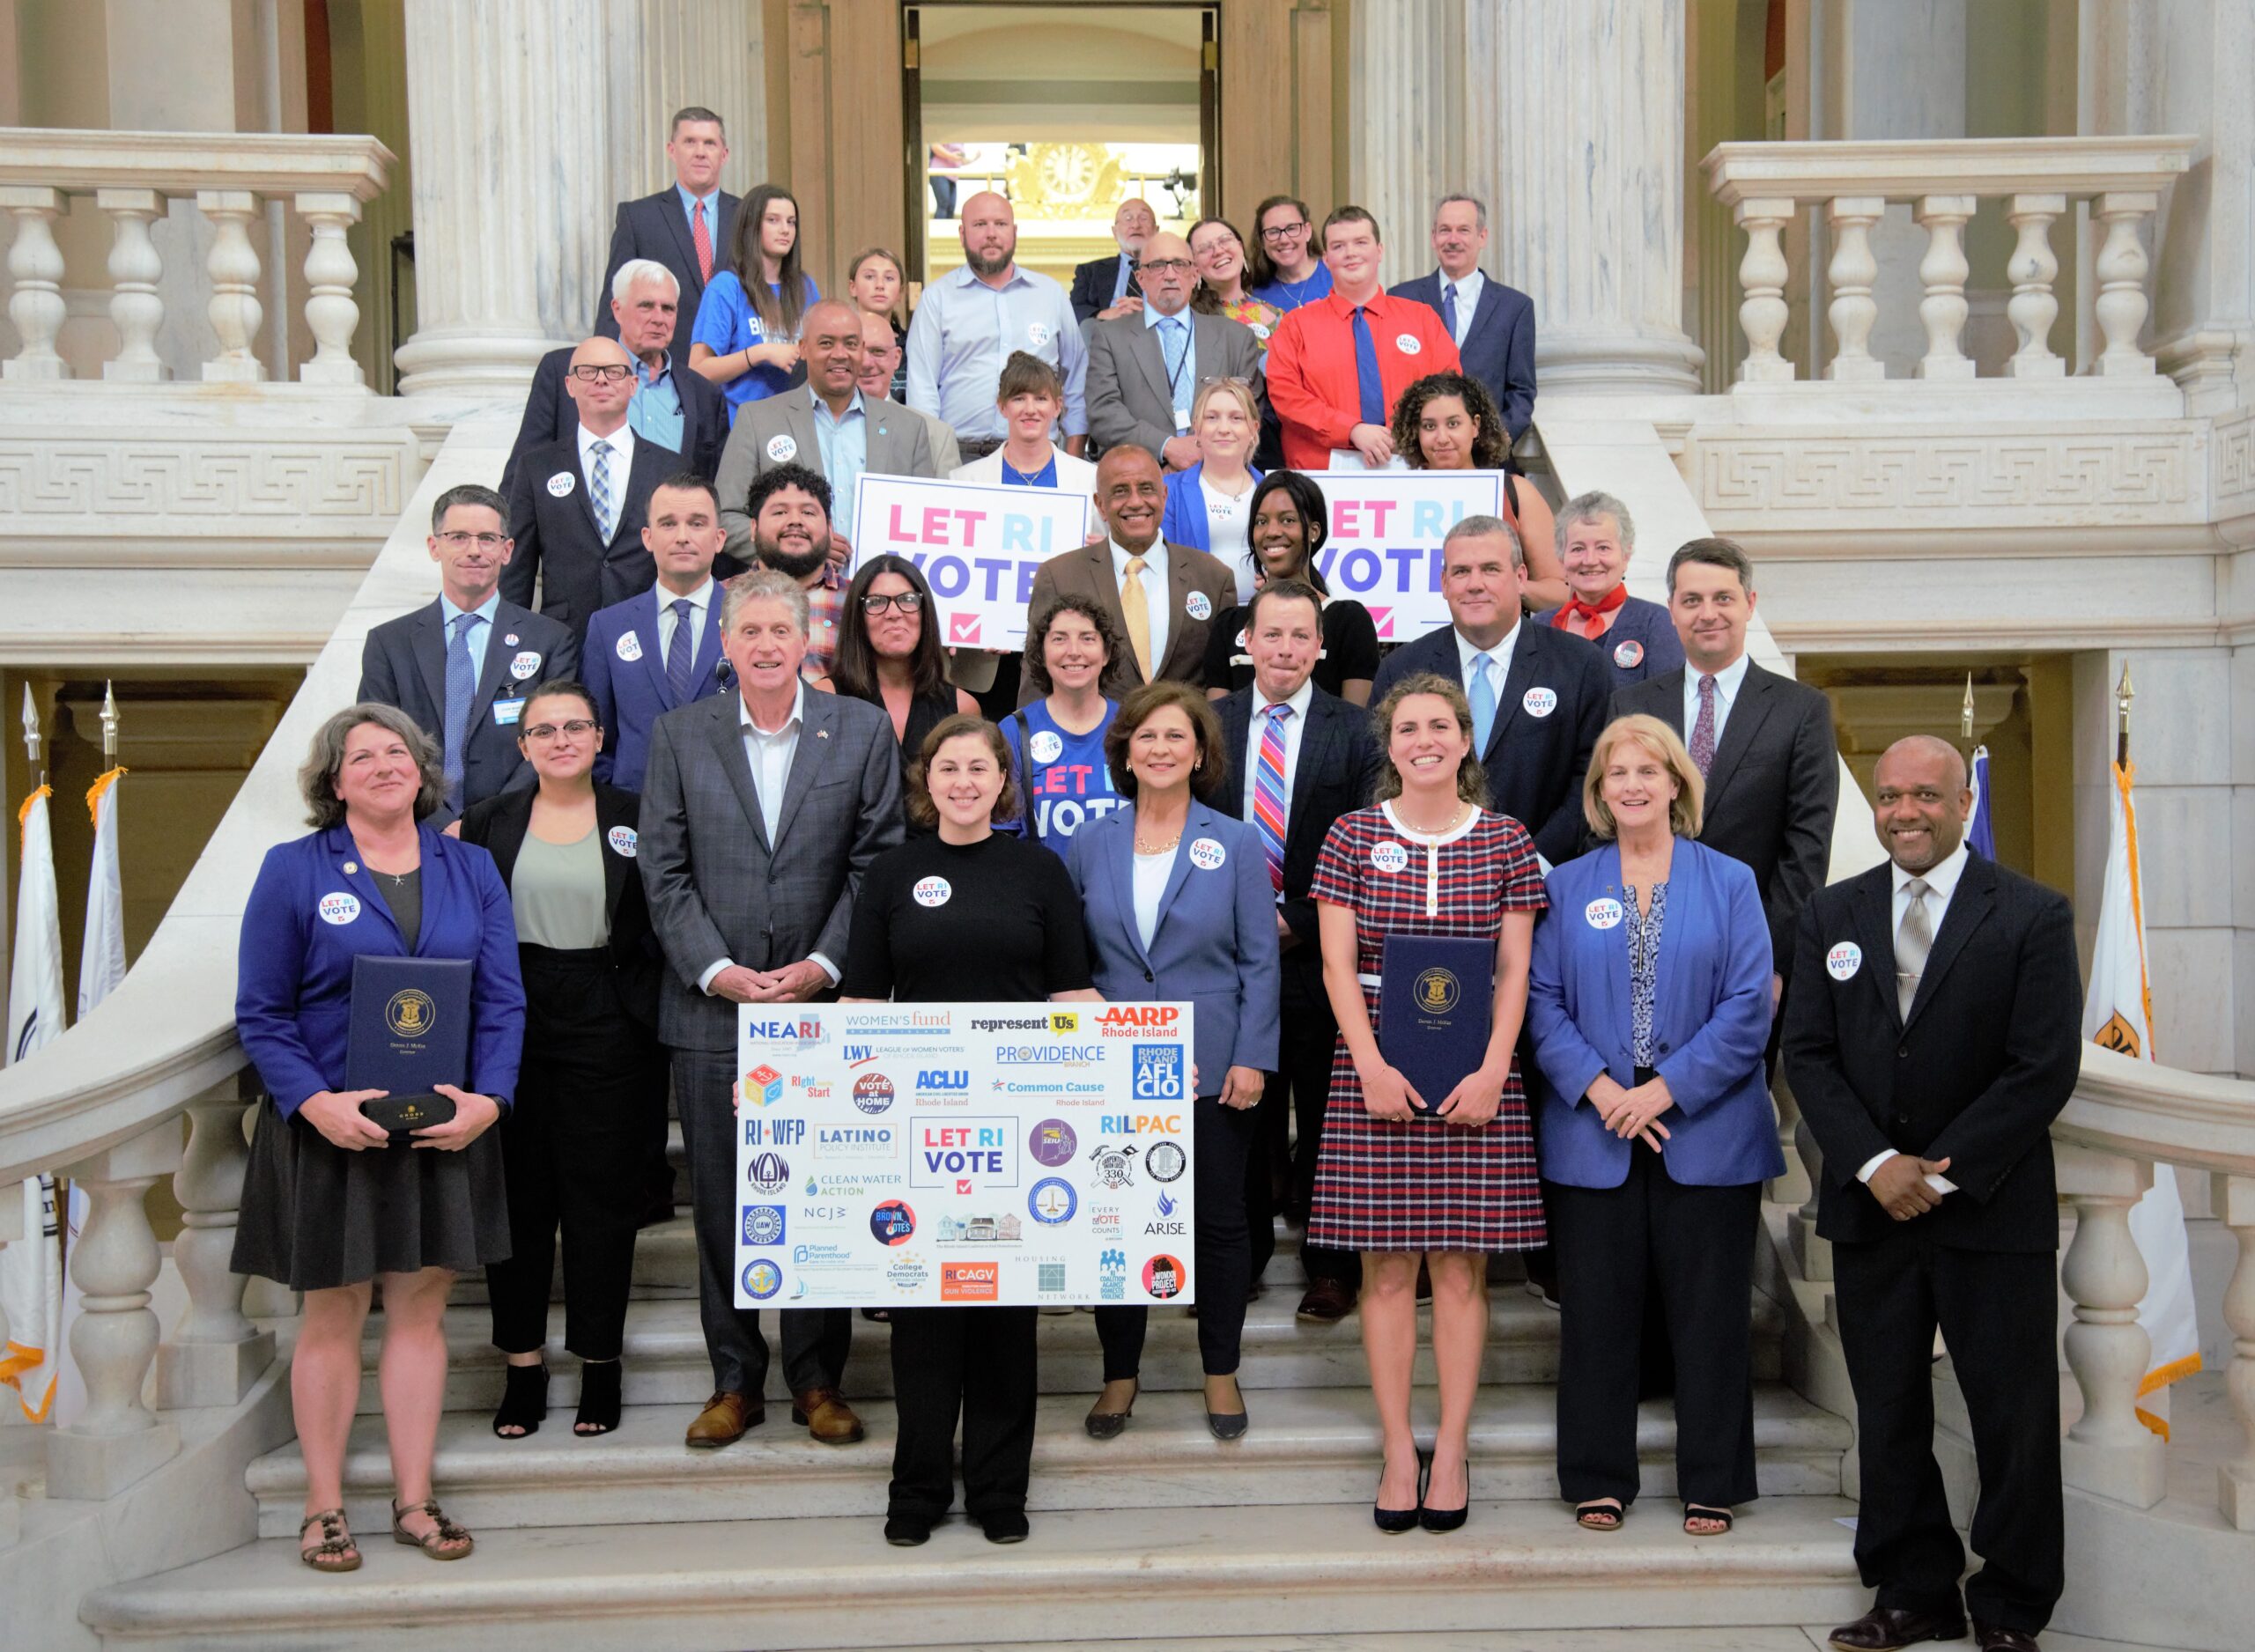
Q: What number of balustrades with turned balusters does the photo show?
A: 4